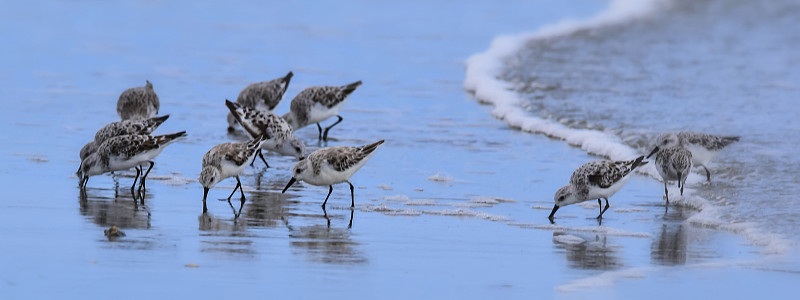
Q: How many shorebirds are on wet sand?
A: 11